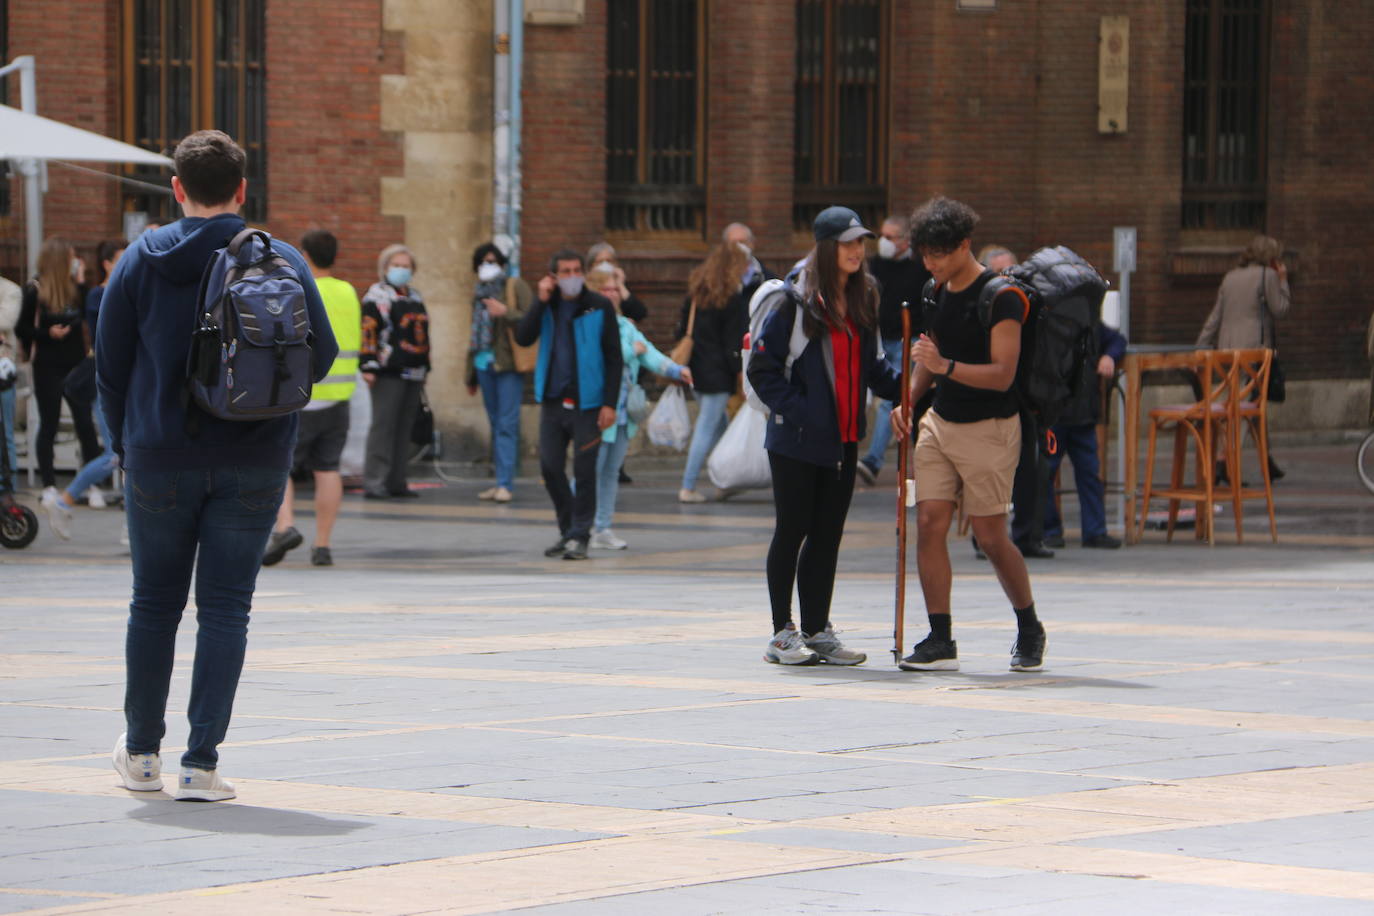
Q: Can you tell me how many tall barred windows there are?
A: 4